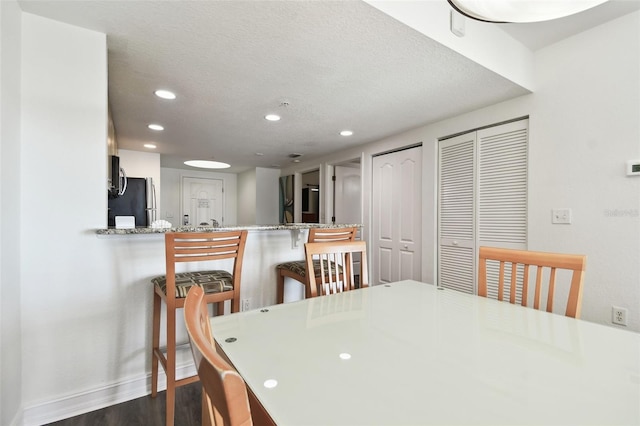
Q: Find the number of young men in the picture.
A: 0